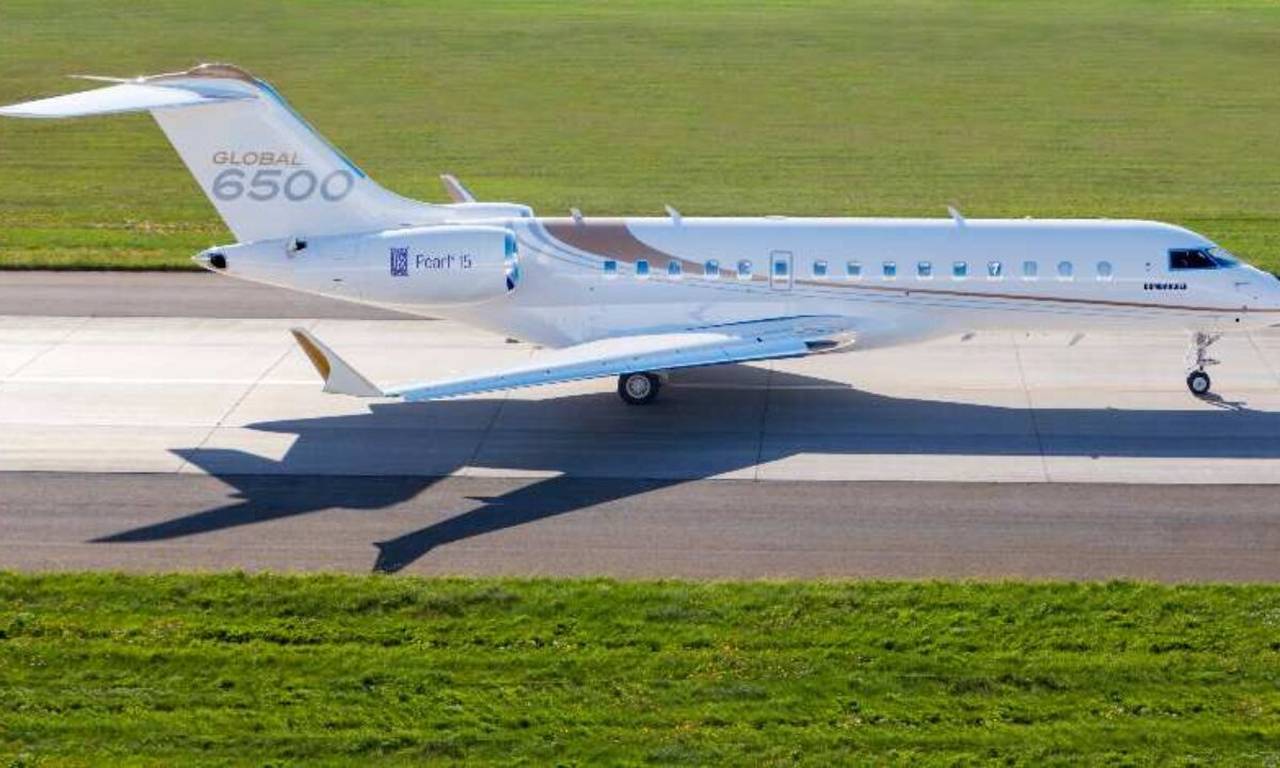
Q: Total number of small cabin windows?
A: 15